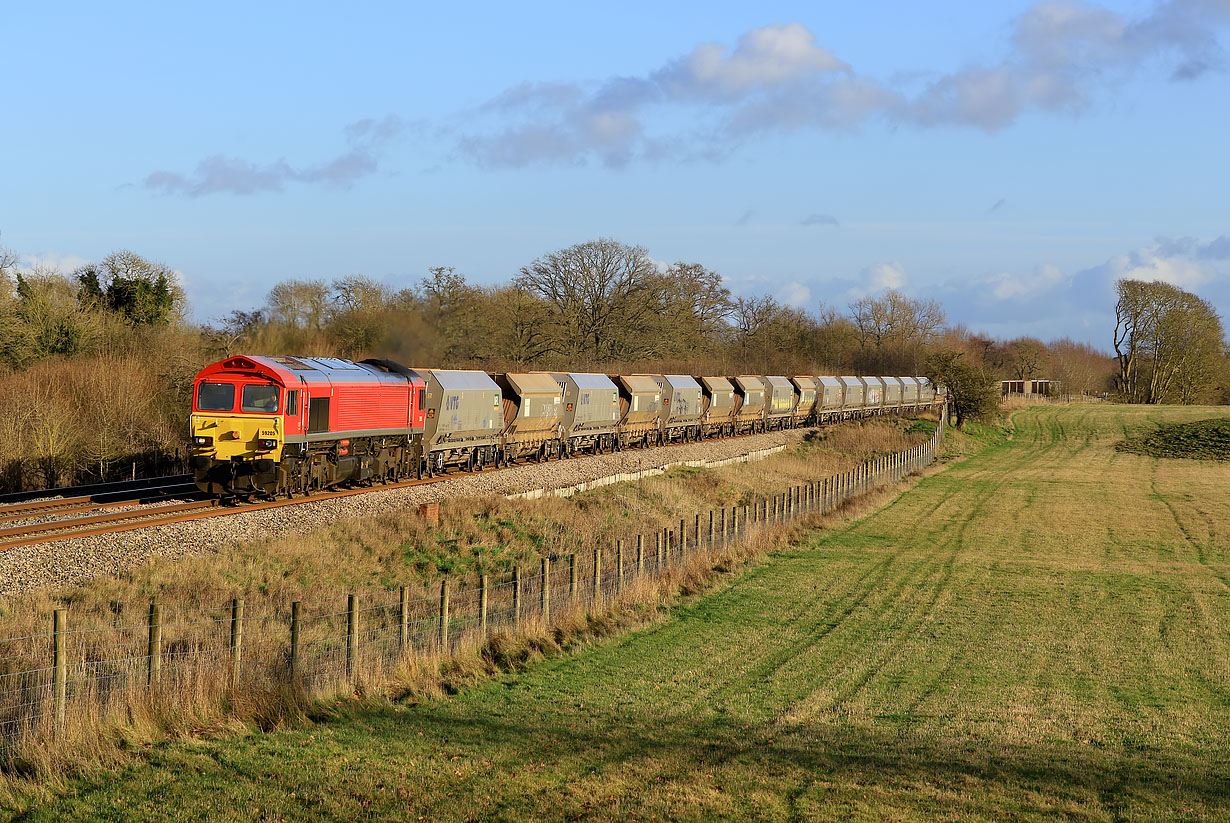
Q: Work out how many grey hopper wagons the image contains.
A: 10